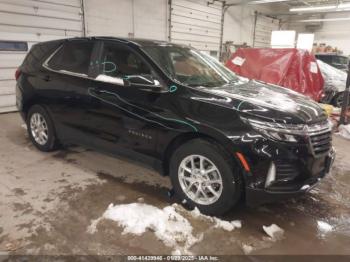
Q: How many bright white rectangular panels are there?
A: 2